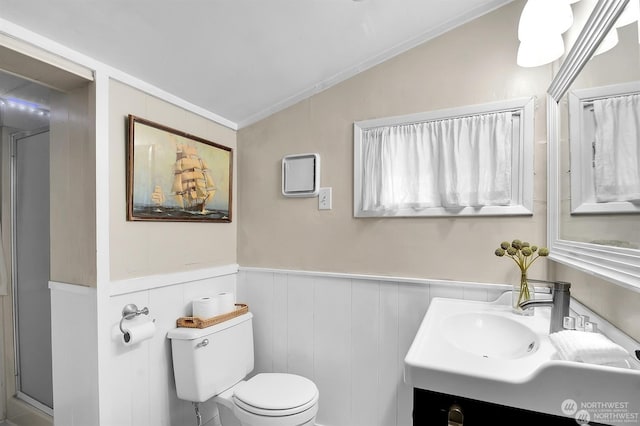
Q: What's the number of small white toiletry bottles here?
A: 3